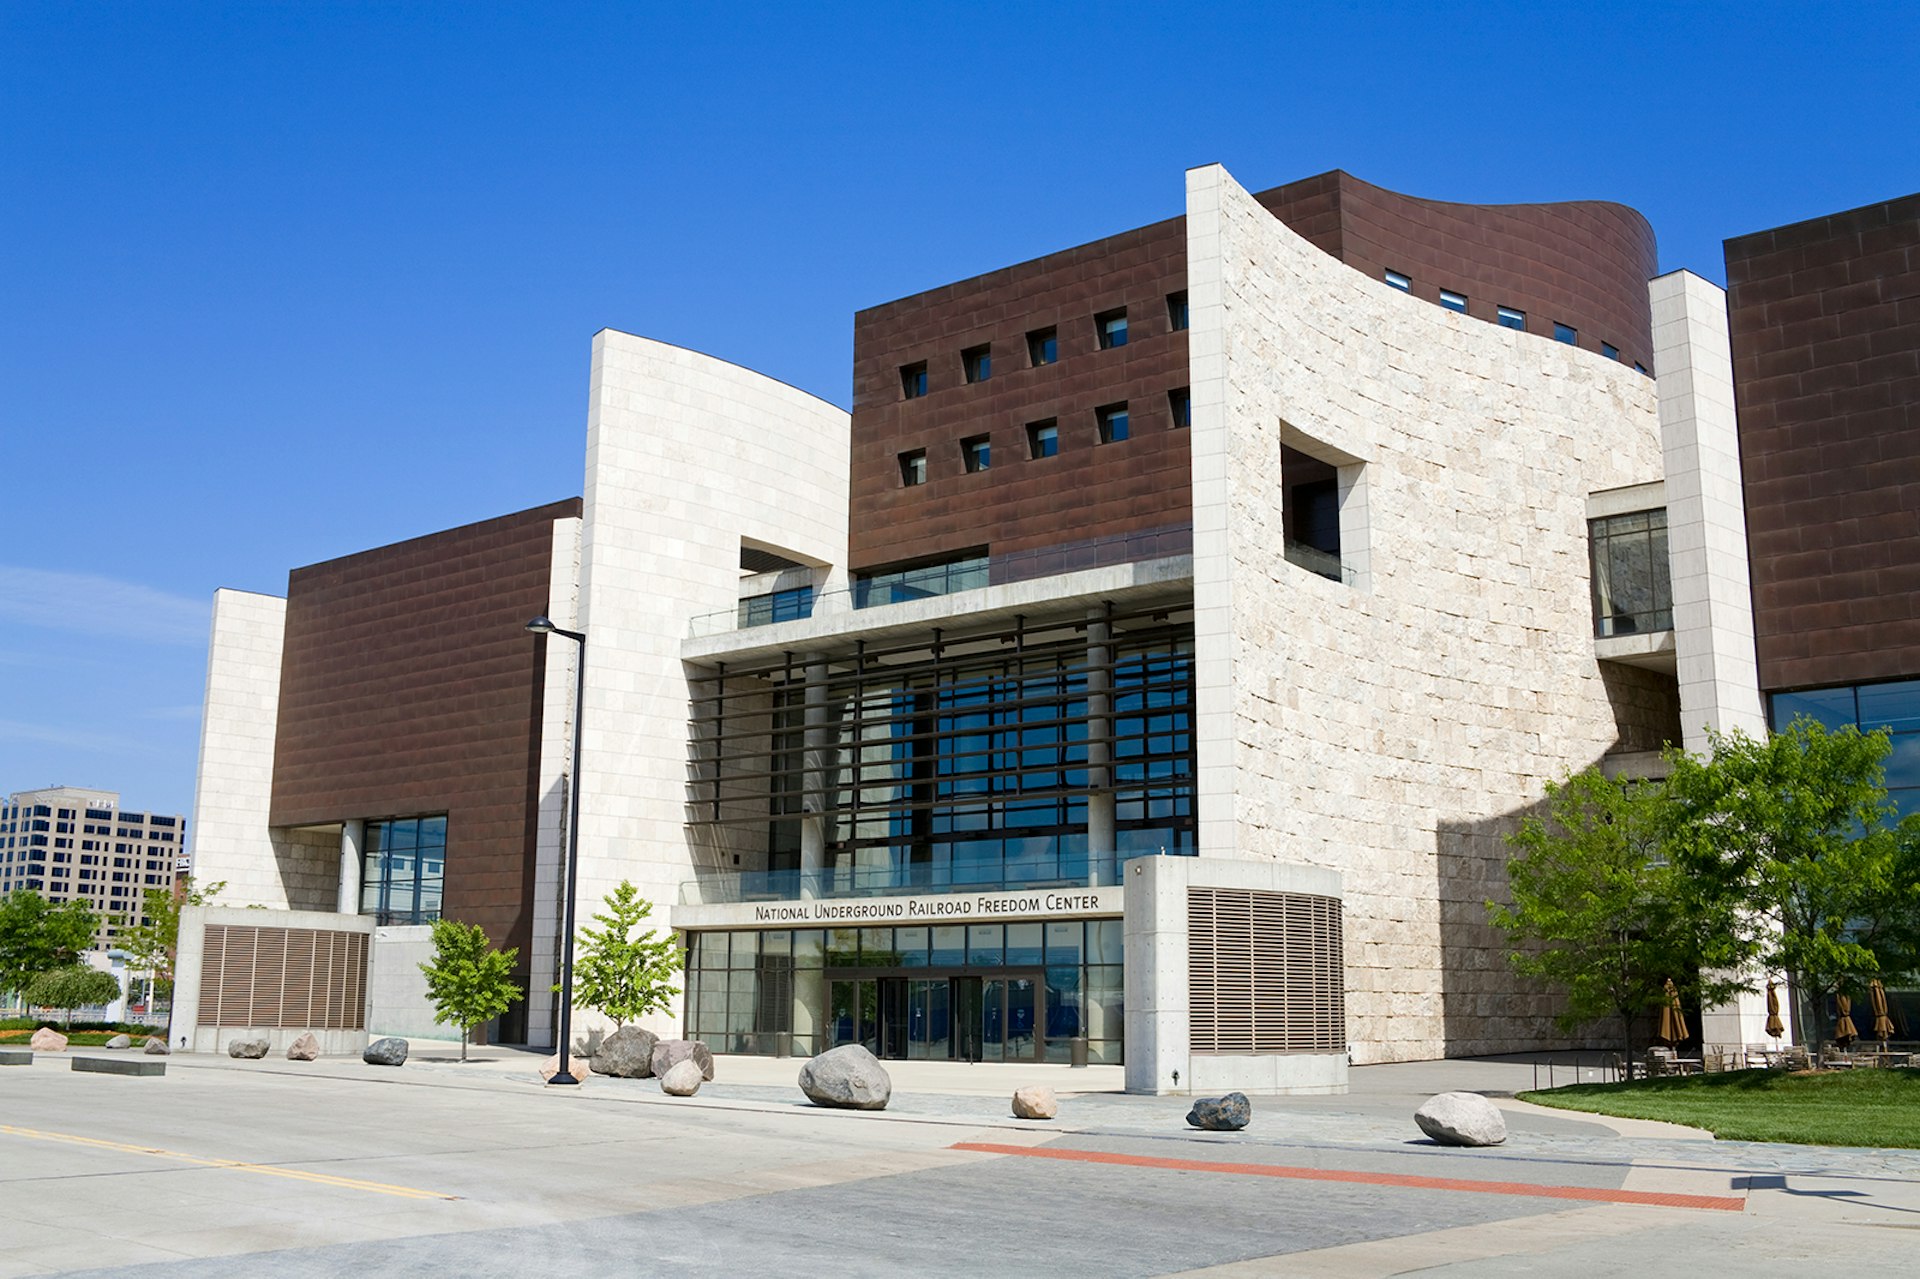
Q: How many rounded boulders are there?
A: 14